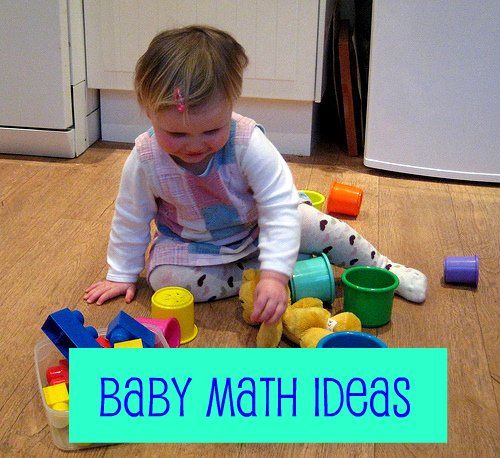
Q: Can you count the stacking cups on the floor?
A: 8